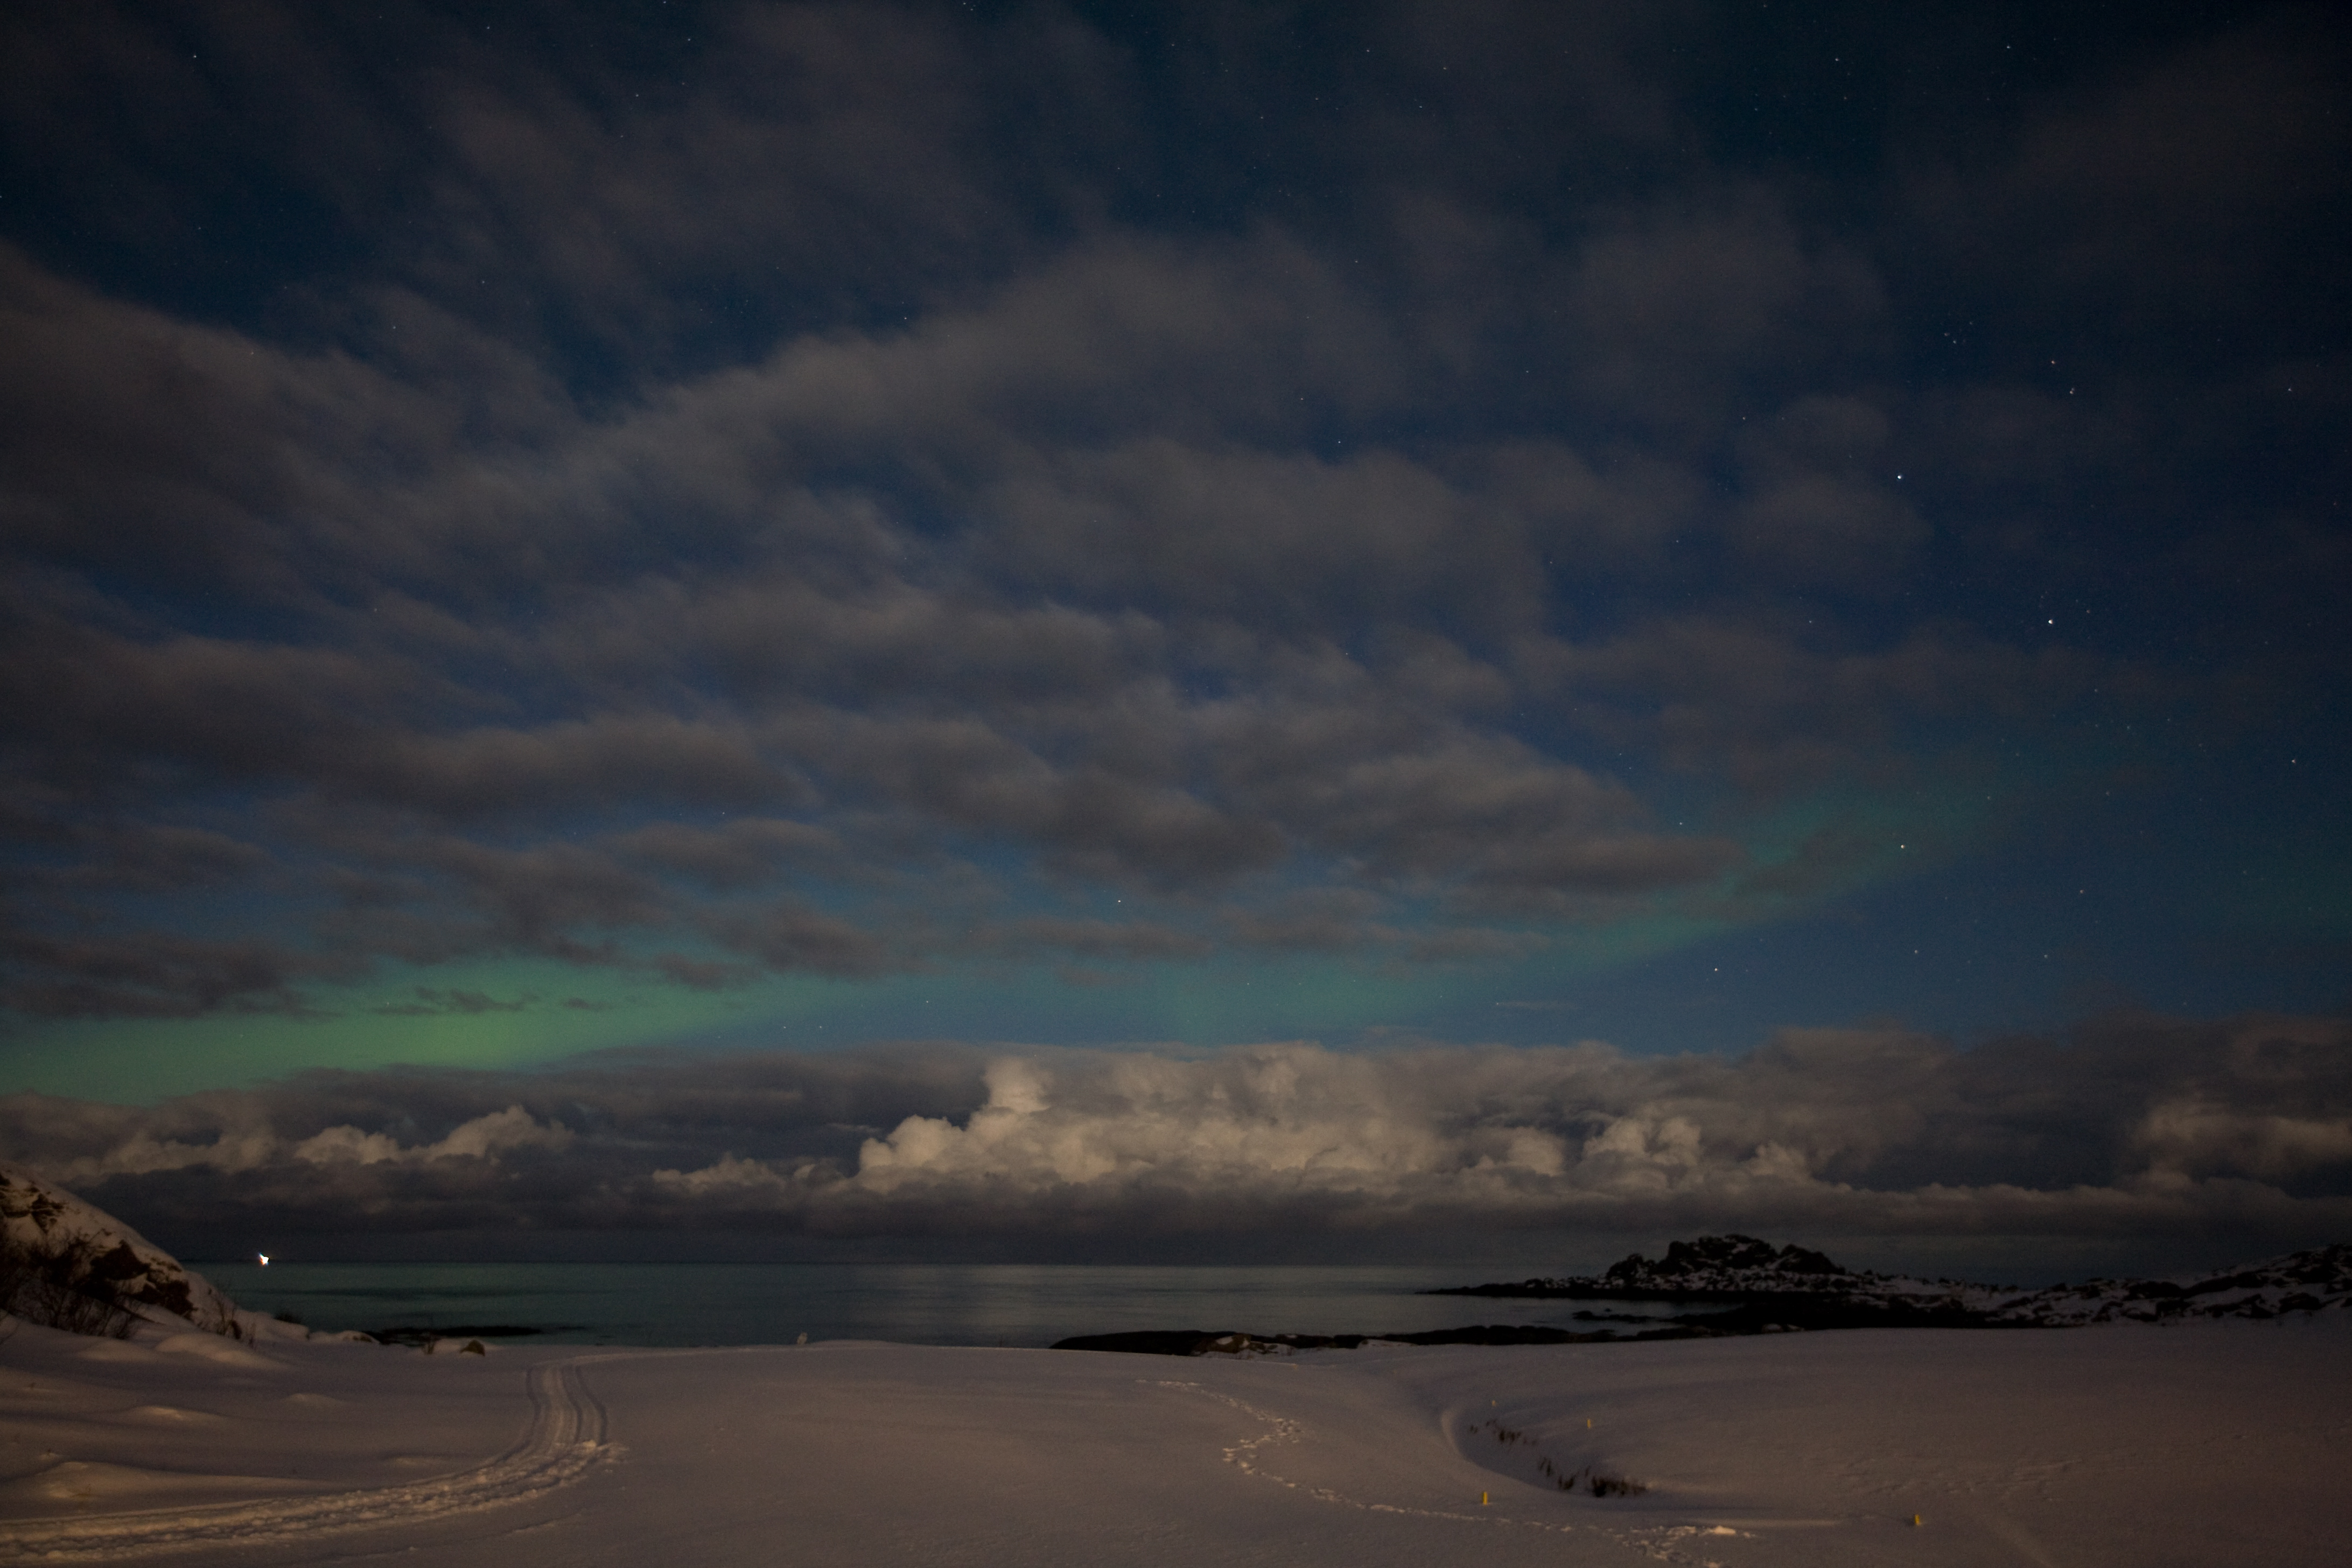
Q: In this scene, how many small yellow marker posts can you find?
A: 4